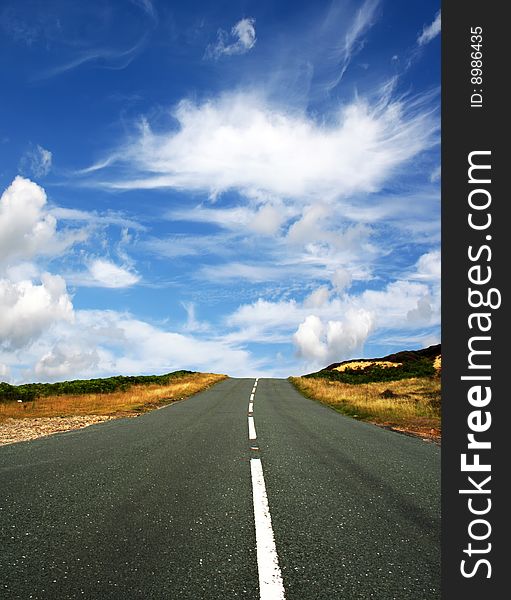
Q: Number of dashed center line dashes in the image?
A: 7